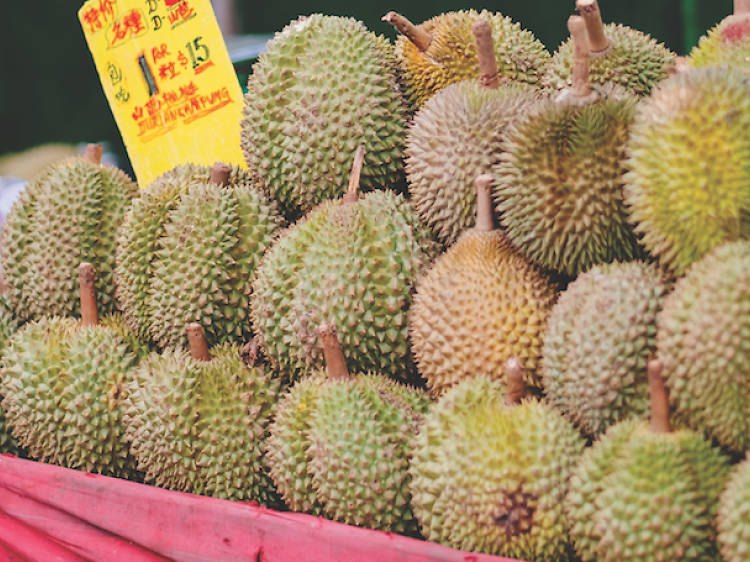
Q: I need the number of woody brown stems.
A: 14